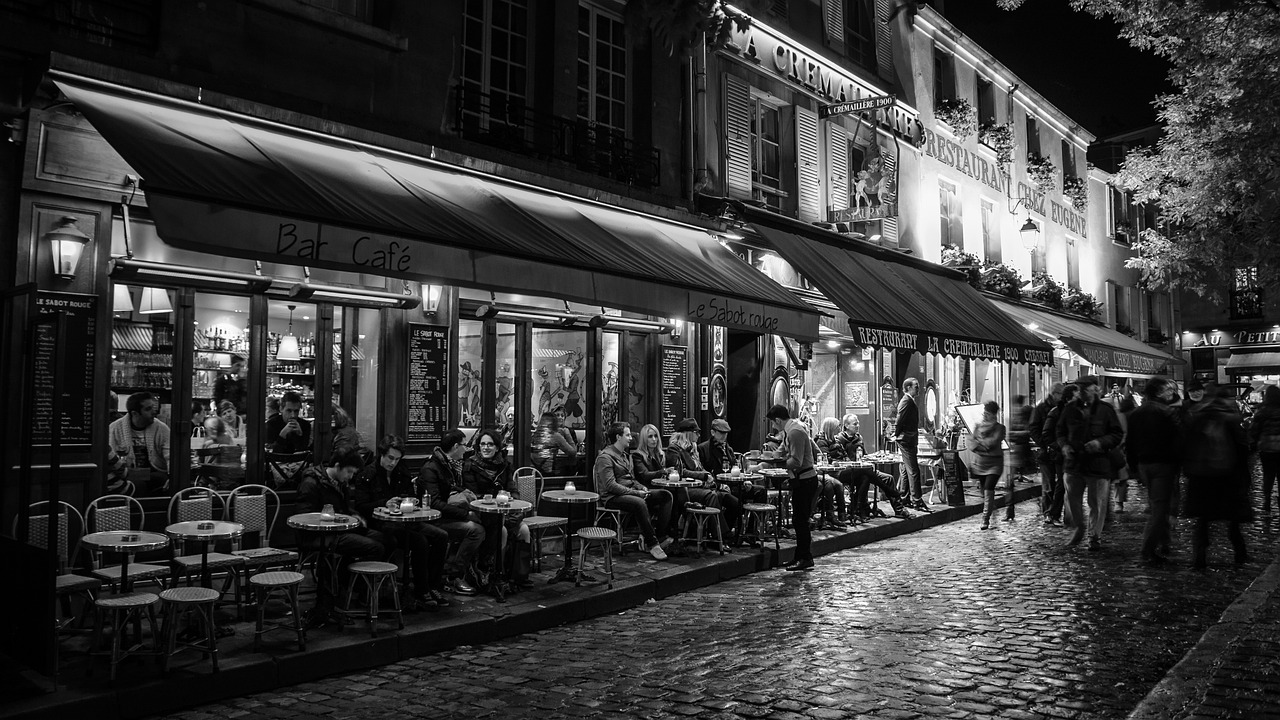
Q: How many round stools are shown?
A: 7